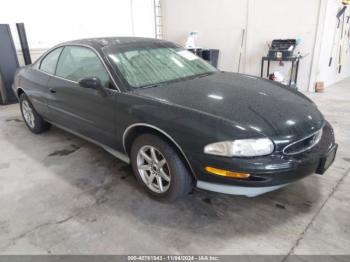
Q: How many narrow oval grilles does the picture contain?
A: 1